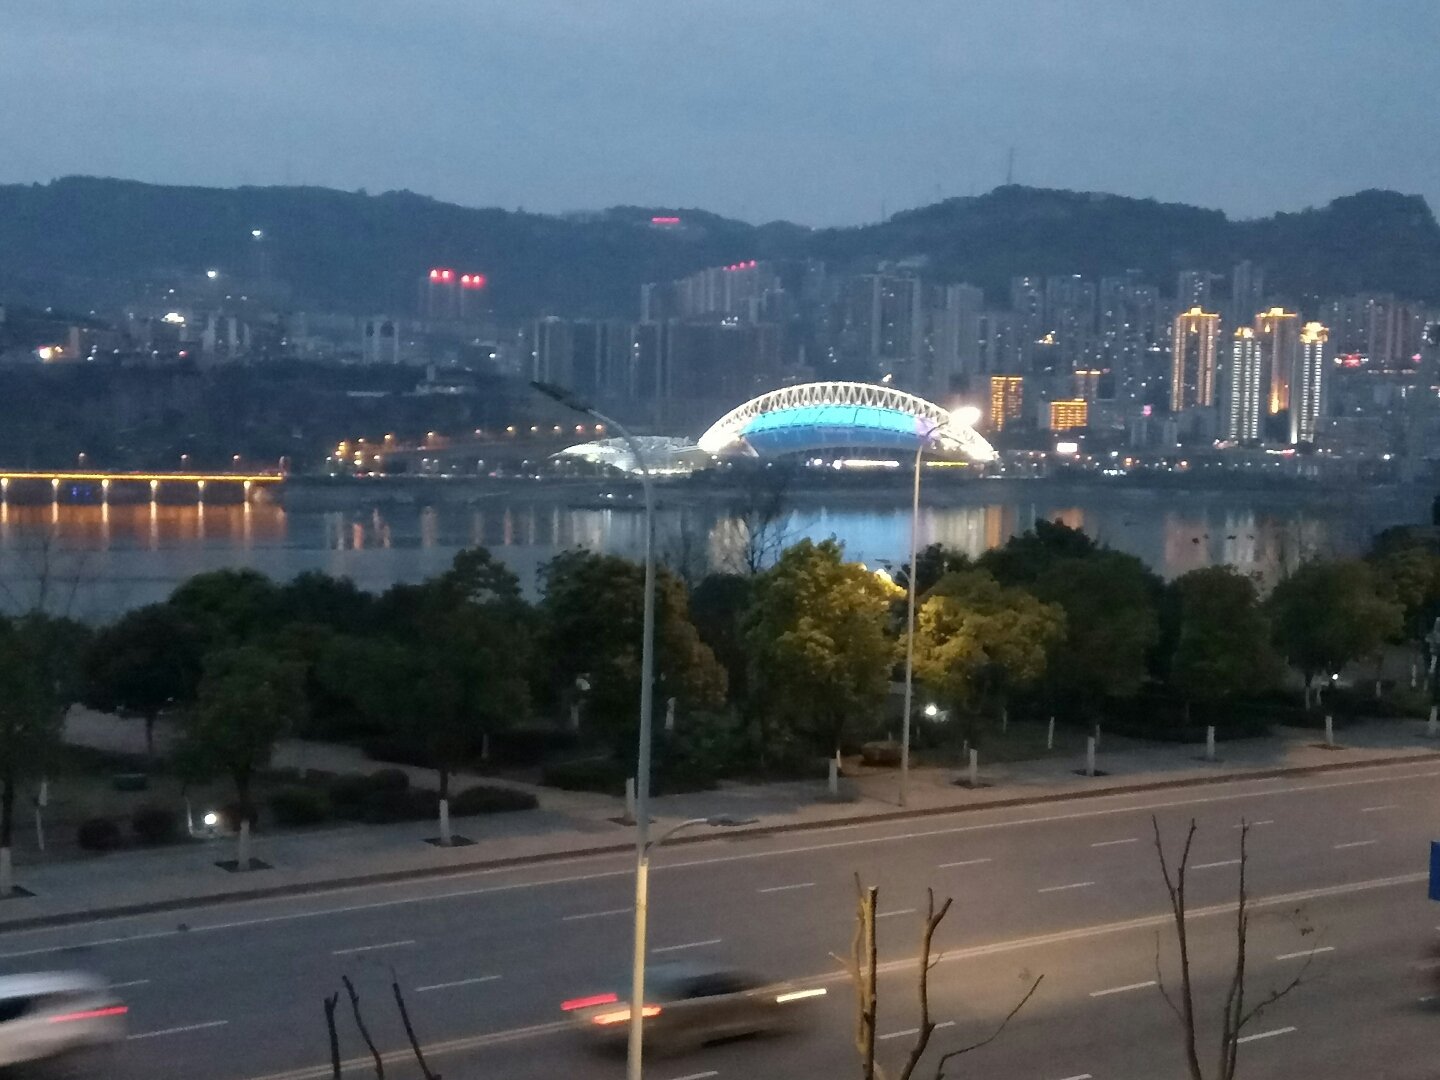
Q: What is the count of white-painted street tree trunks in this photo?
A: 10